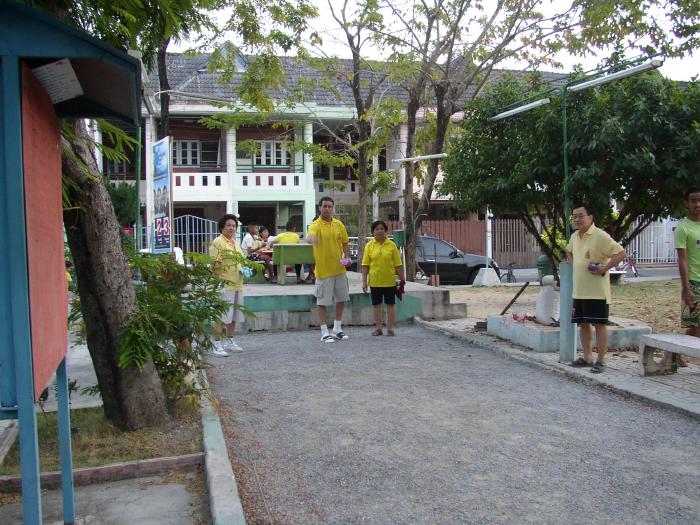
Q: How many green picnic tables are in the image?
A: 1